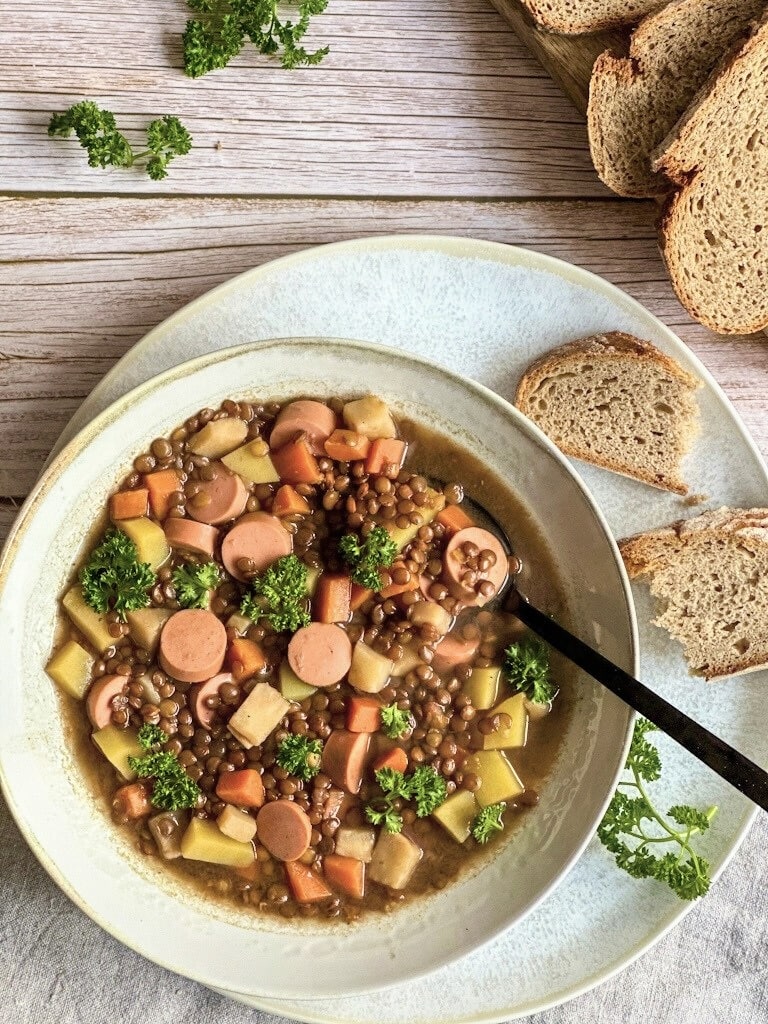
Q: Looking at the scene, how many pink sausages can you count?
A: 12